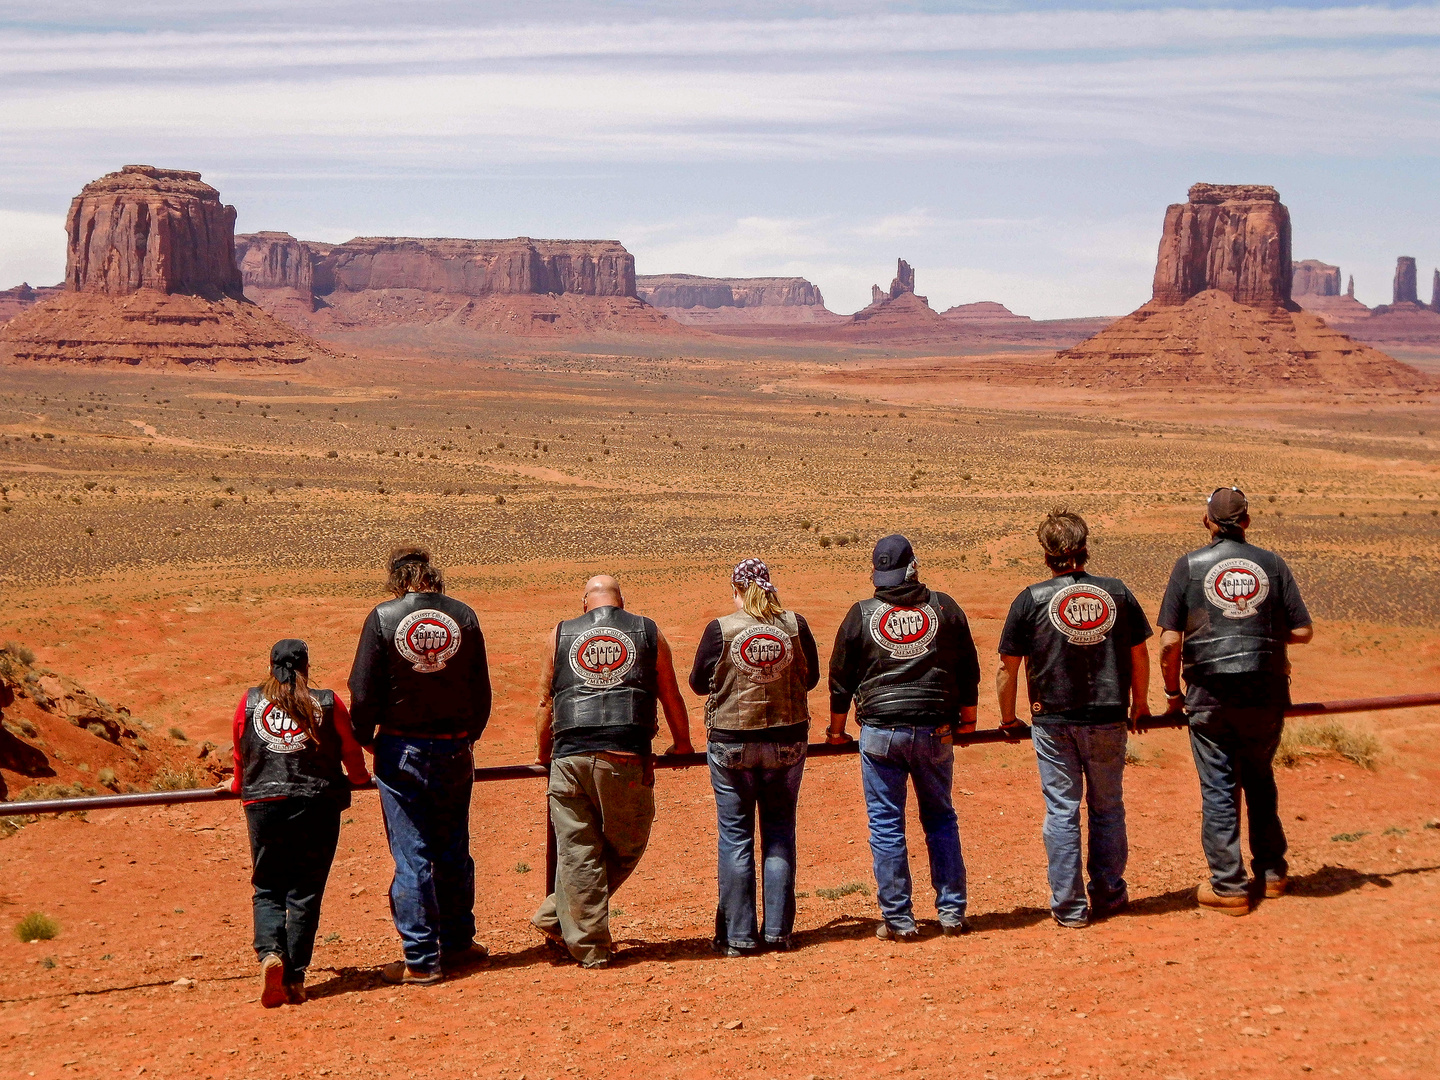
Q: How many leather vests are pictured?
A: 7